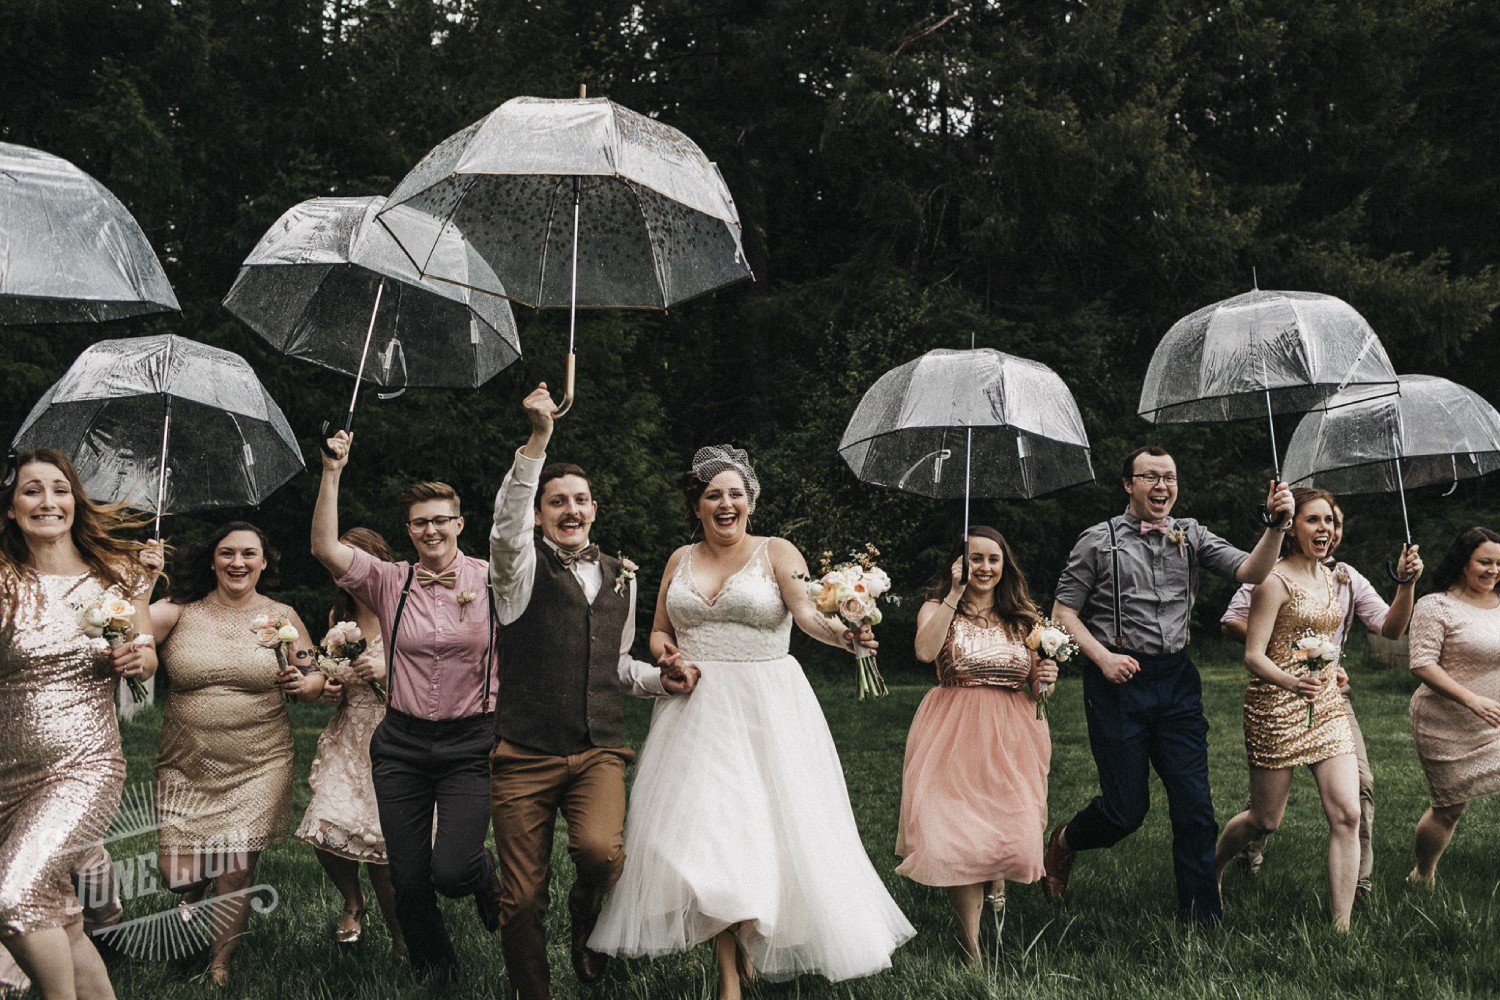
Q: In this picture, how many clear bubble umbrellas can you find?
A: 7